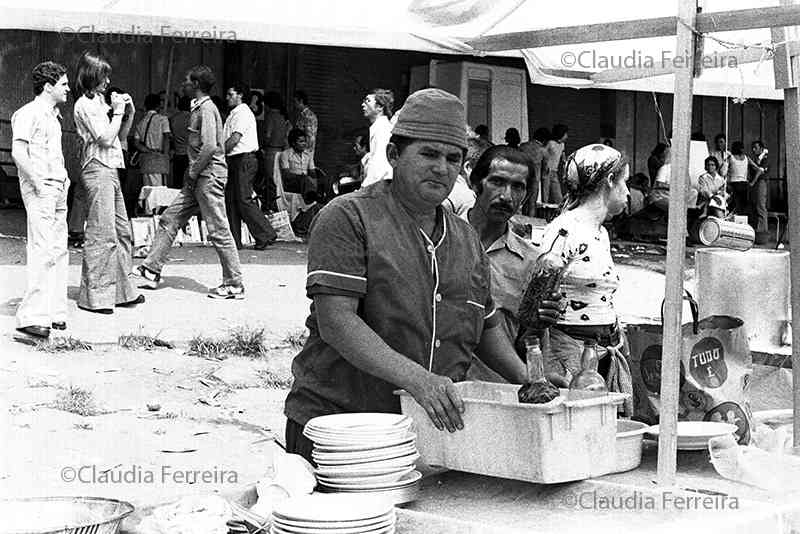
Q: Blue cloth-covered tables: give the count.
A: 0